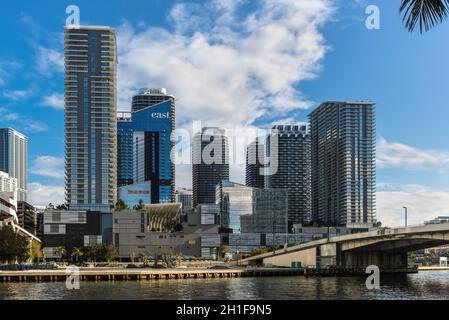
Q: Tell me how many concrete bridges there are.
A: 1